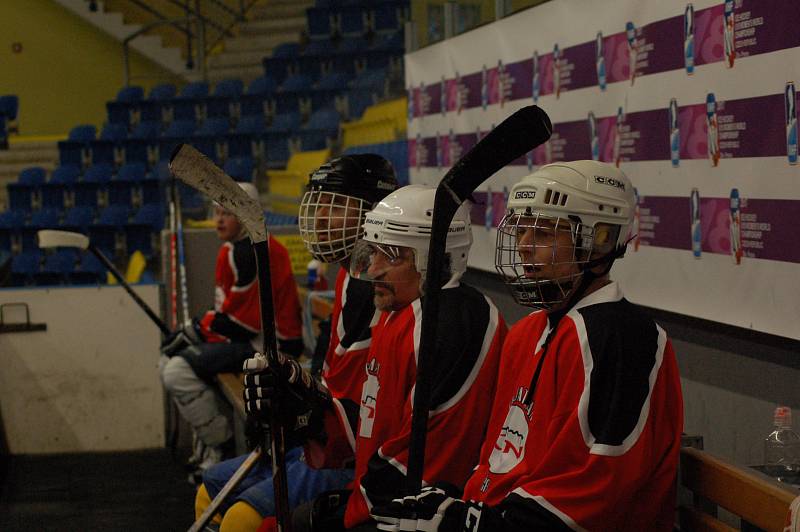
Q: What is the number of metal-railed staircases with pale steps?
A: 1